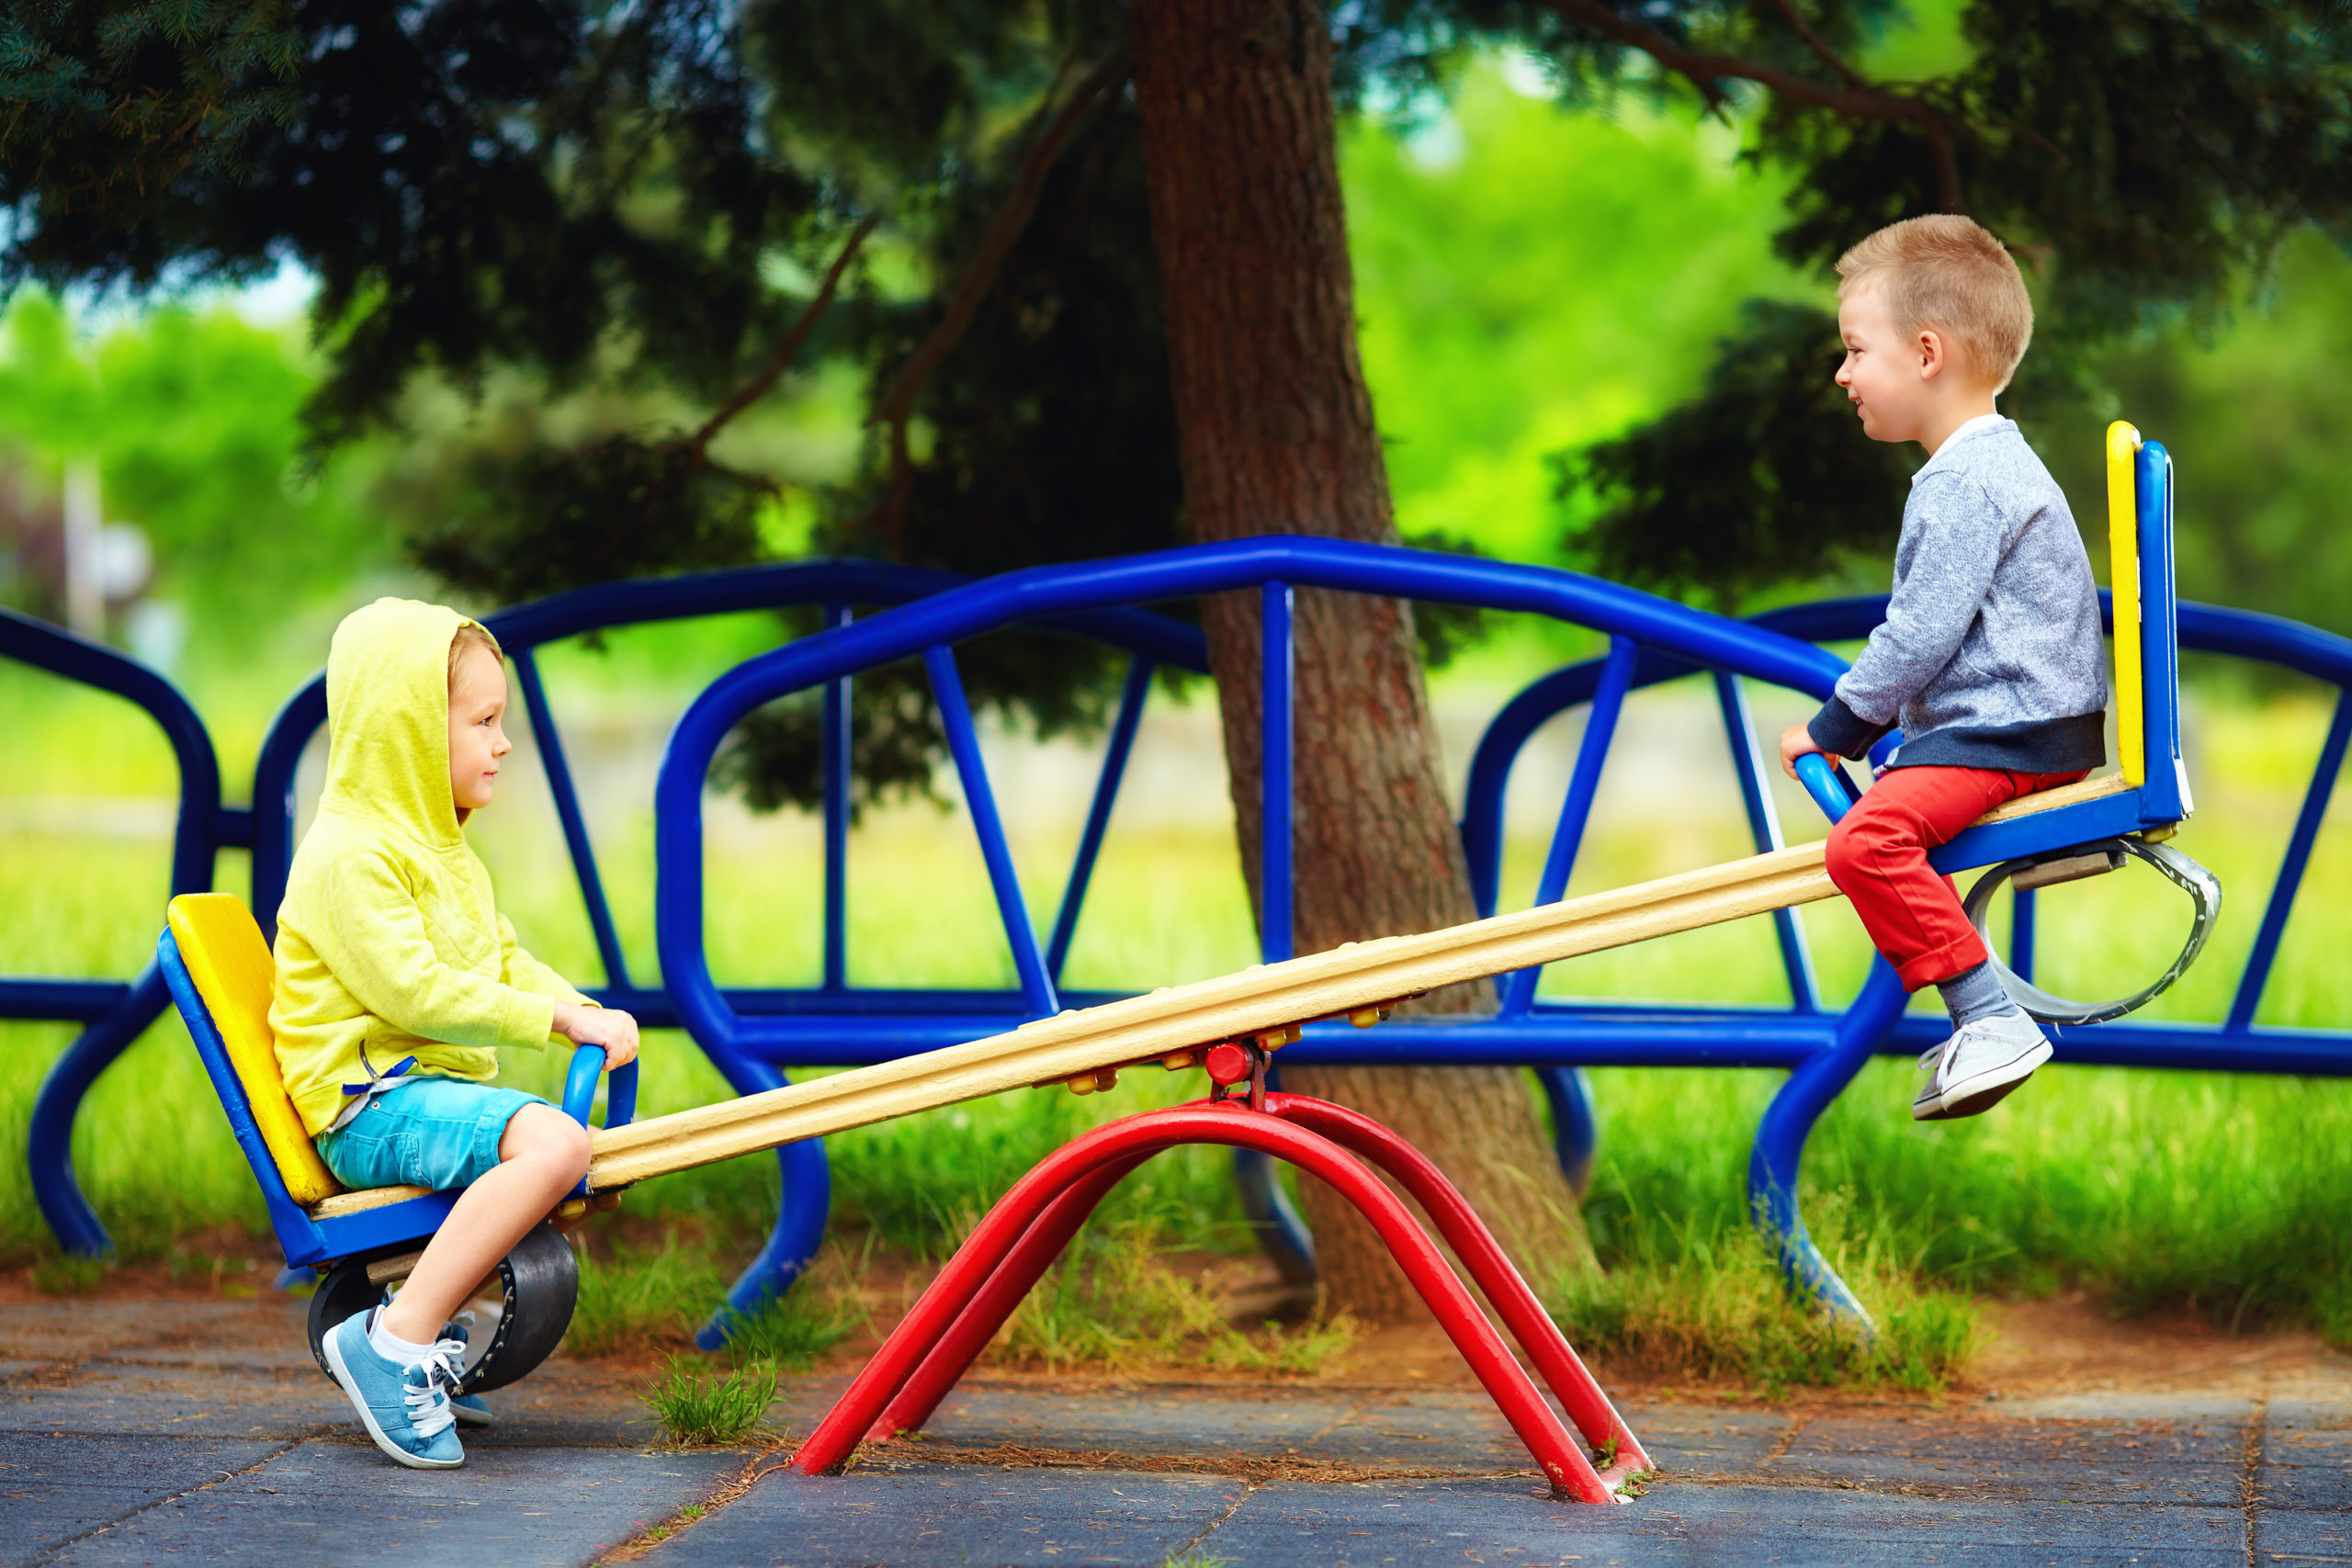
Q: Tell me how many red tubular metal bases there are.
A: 2